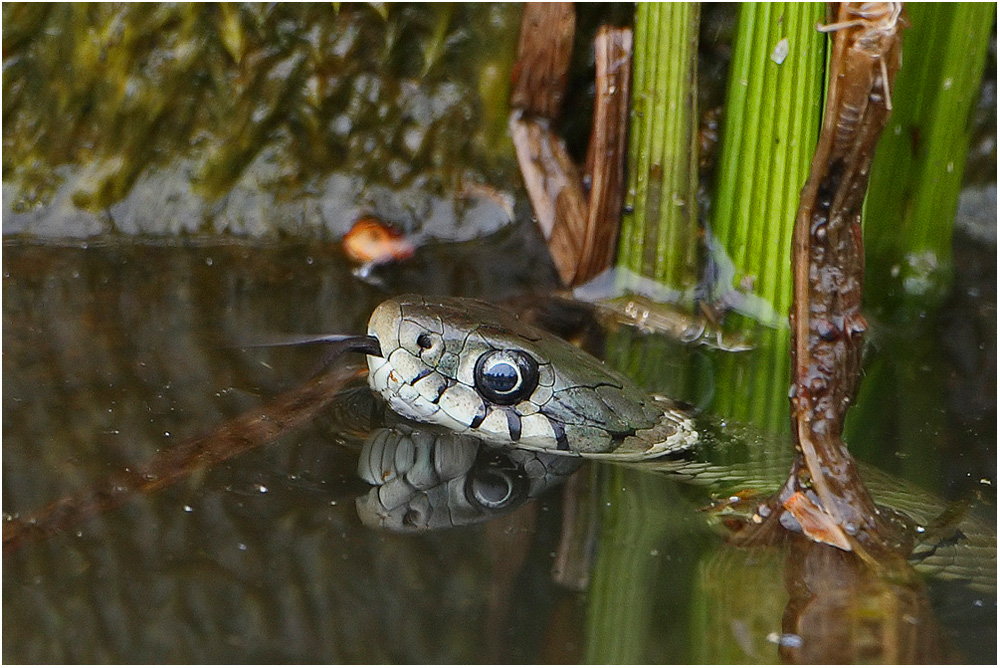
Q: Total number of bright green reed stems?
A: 3